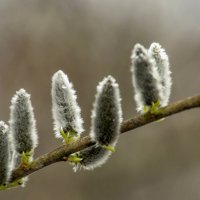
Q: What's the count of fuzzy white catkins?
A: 7